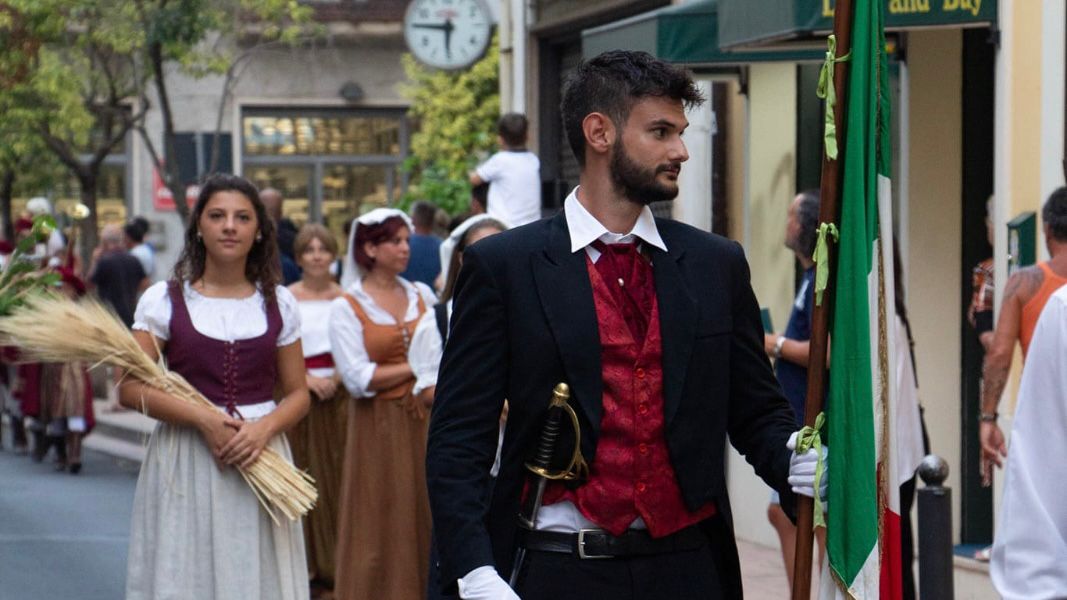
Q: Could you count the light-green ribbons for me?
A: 3